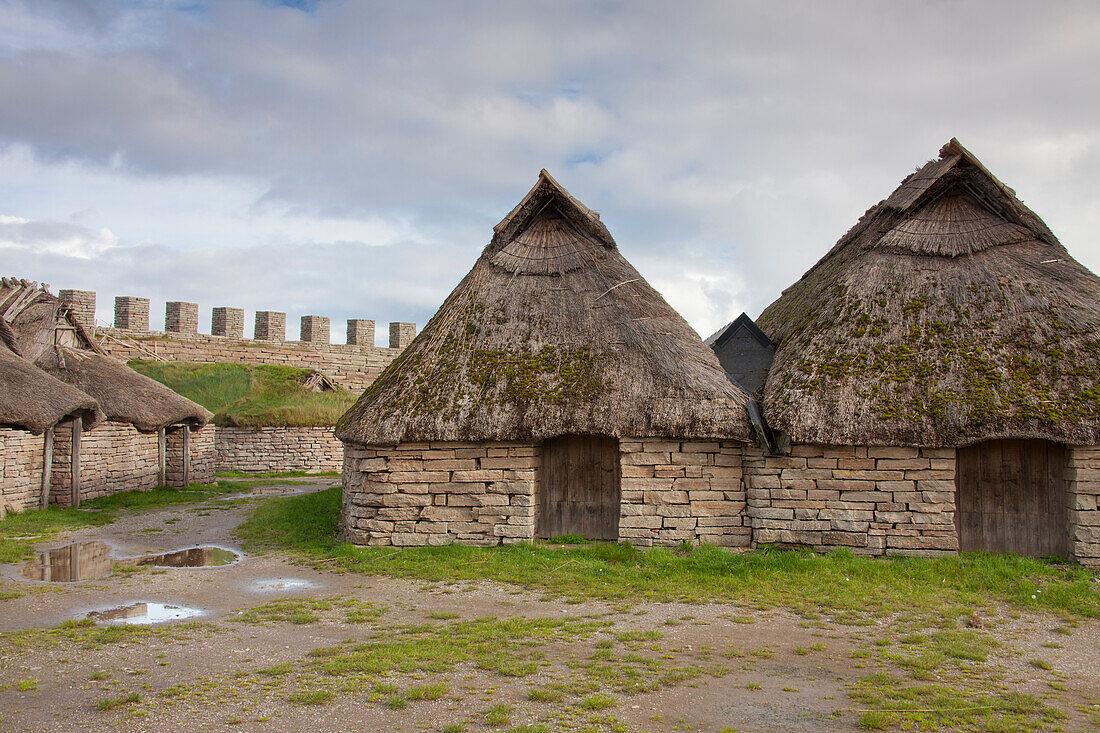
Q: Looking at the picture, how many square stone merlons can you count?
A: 8